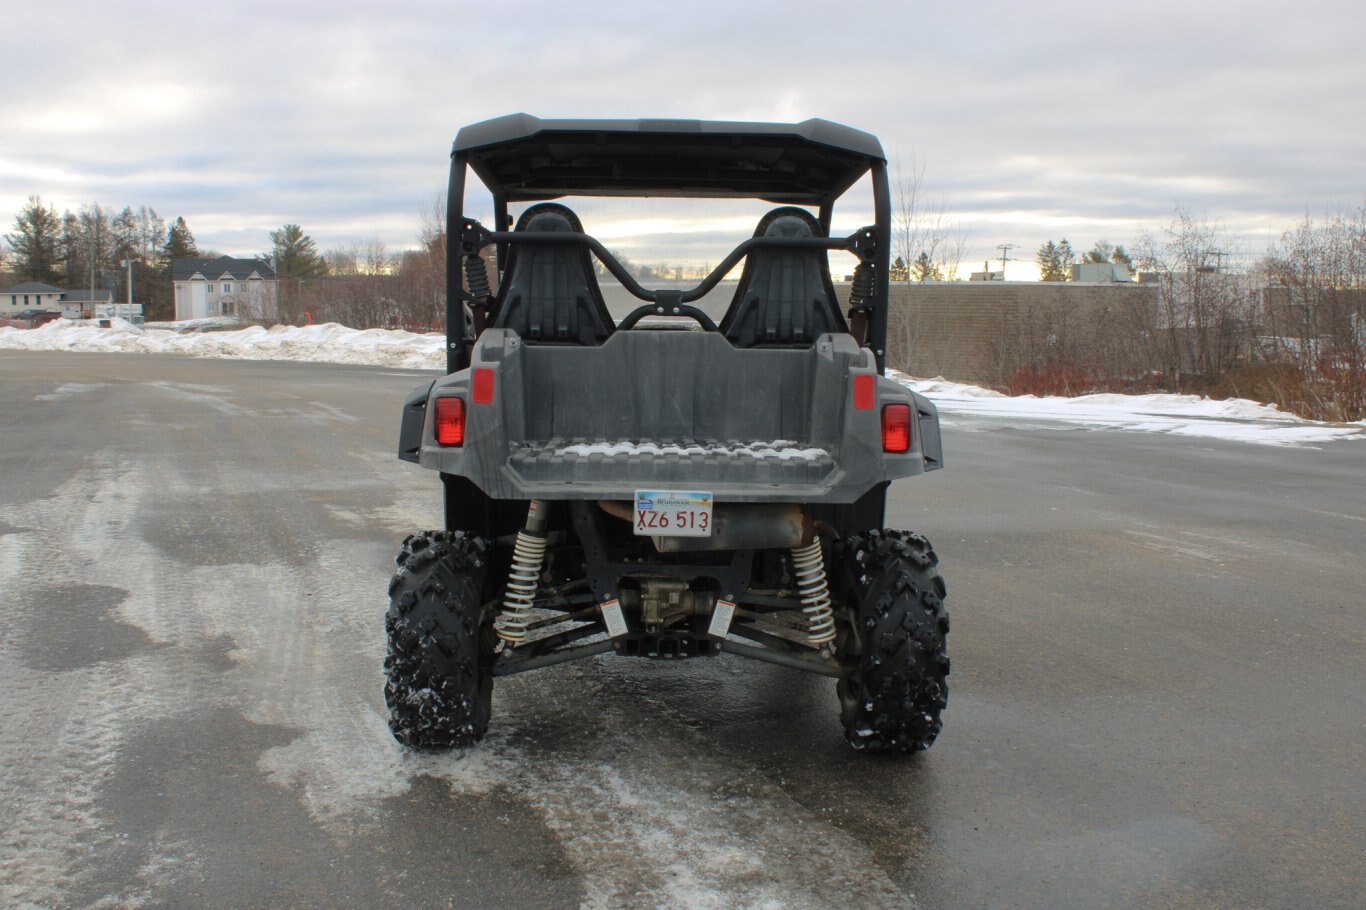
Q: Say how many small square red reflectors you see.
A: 2